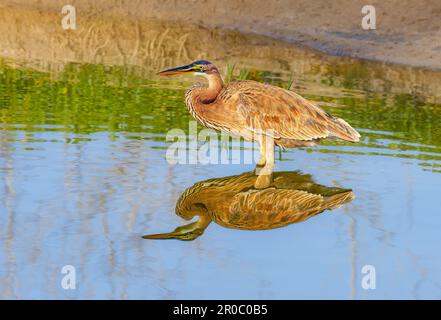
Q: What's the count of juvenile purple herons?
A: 1